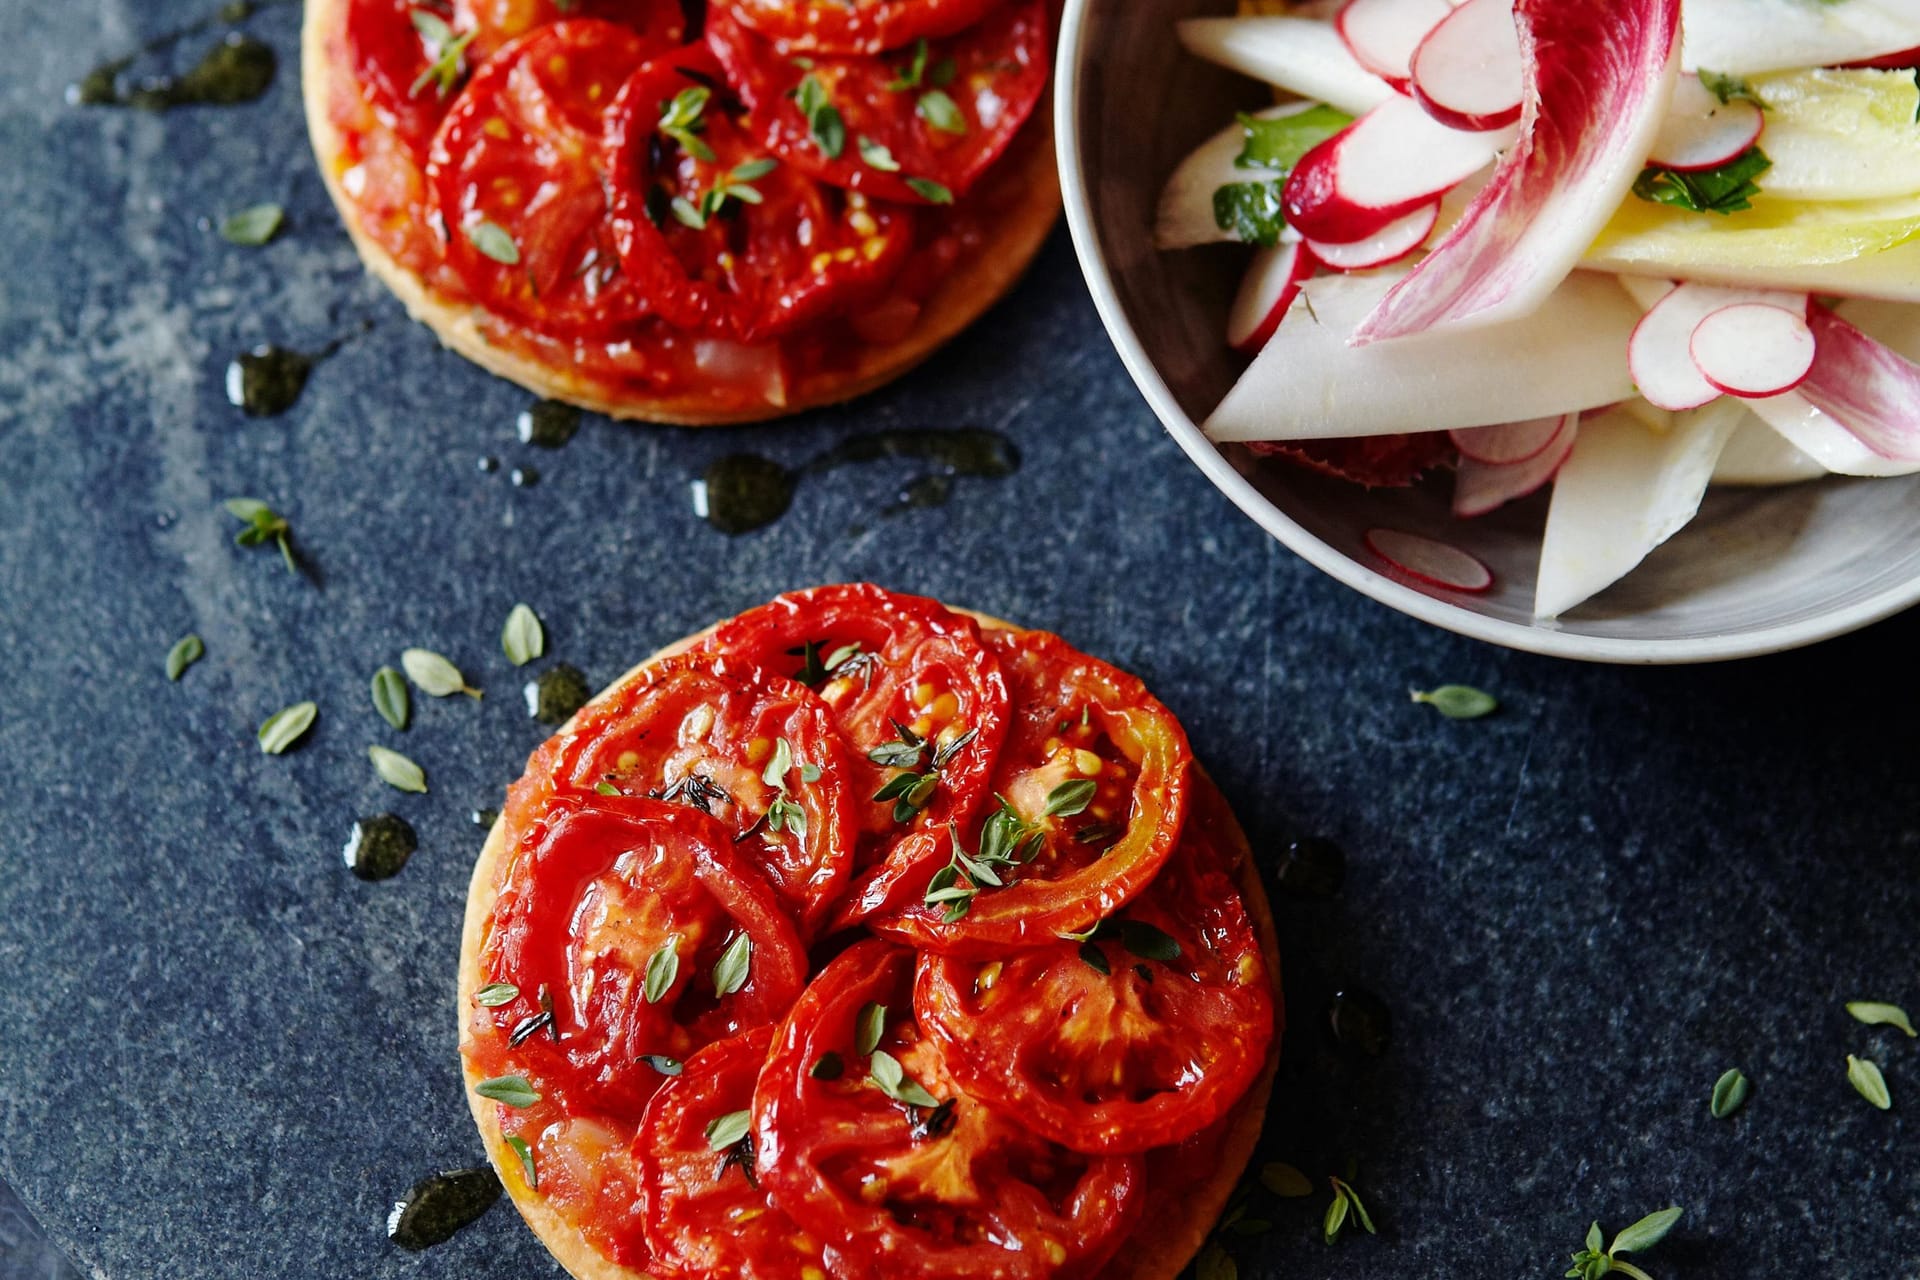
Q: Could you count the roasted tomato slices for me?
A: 12